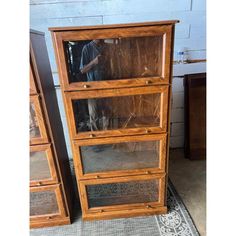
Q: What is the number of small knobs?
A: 10